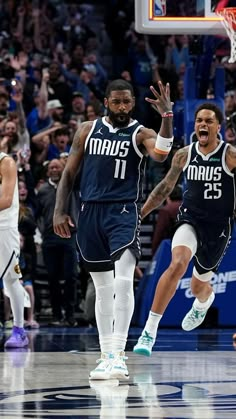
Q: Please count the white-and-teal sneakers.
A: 4